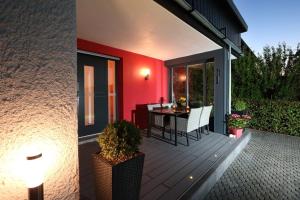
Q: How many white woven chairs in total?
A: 4